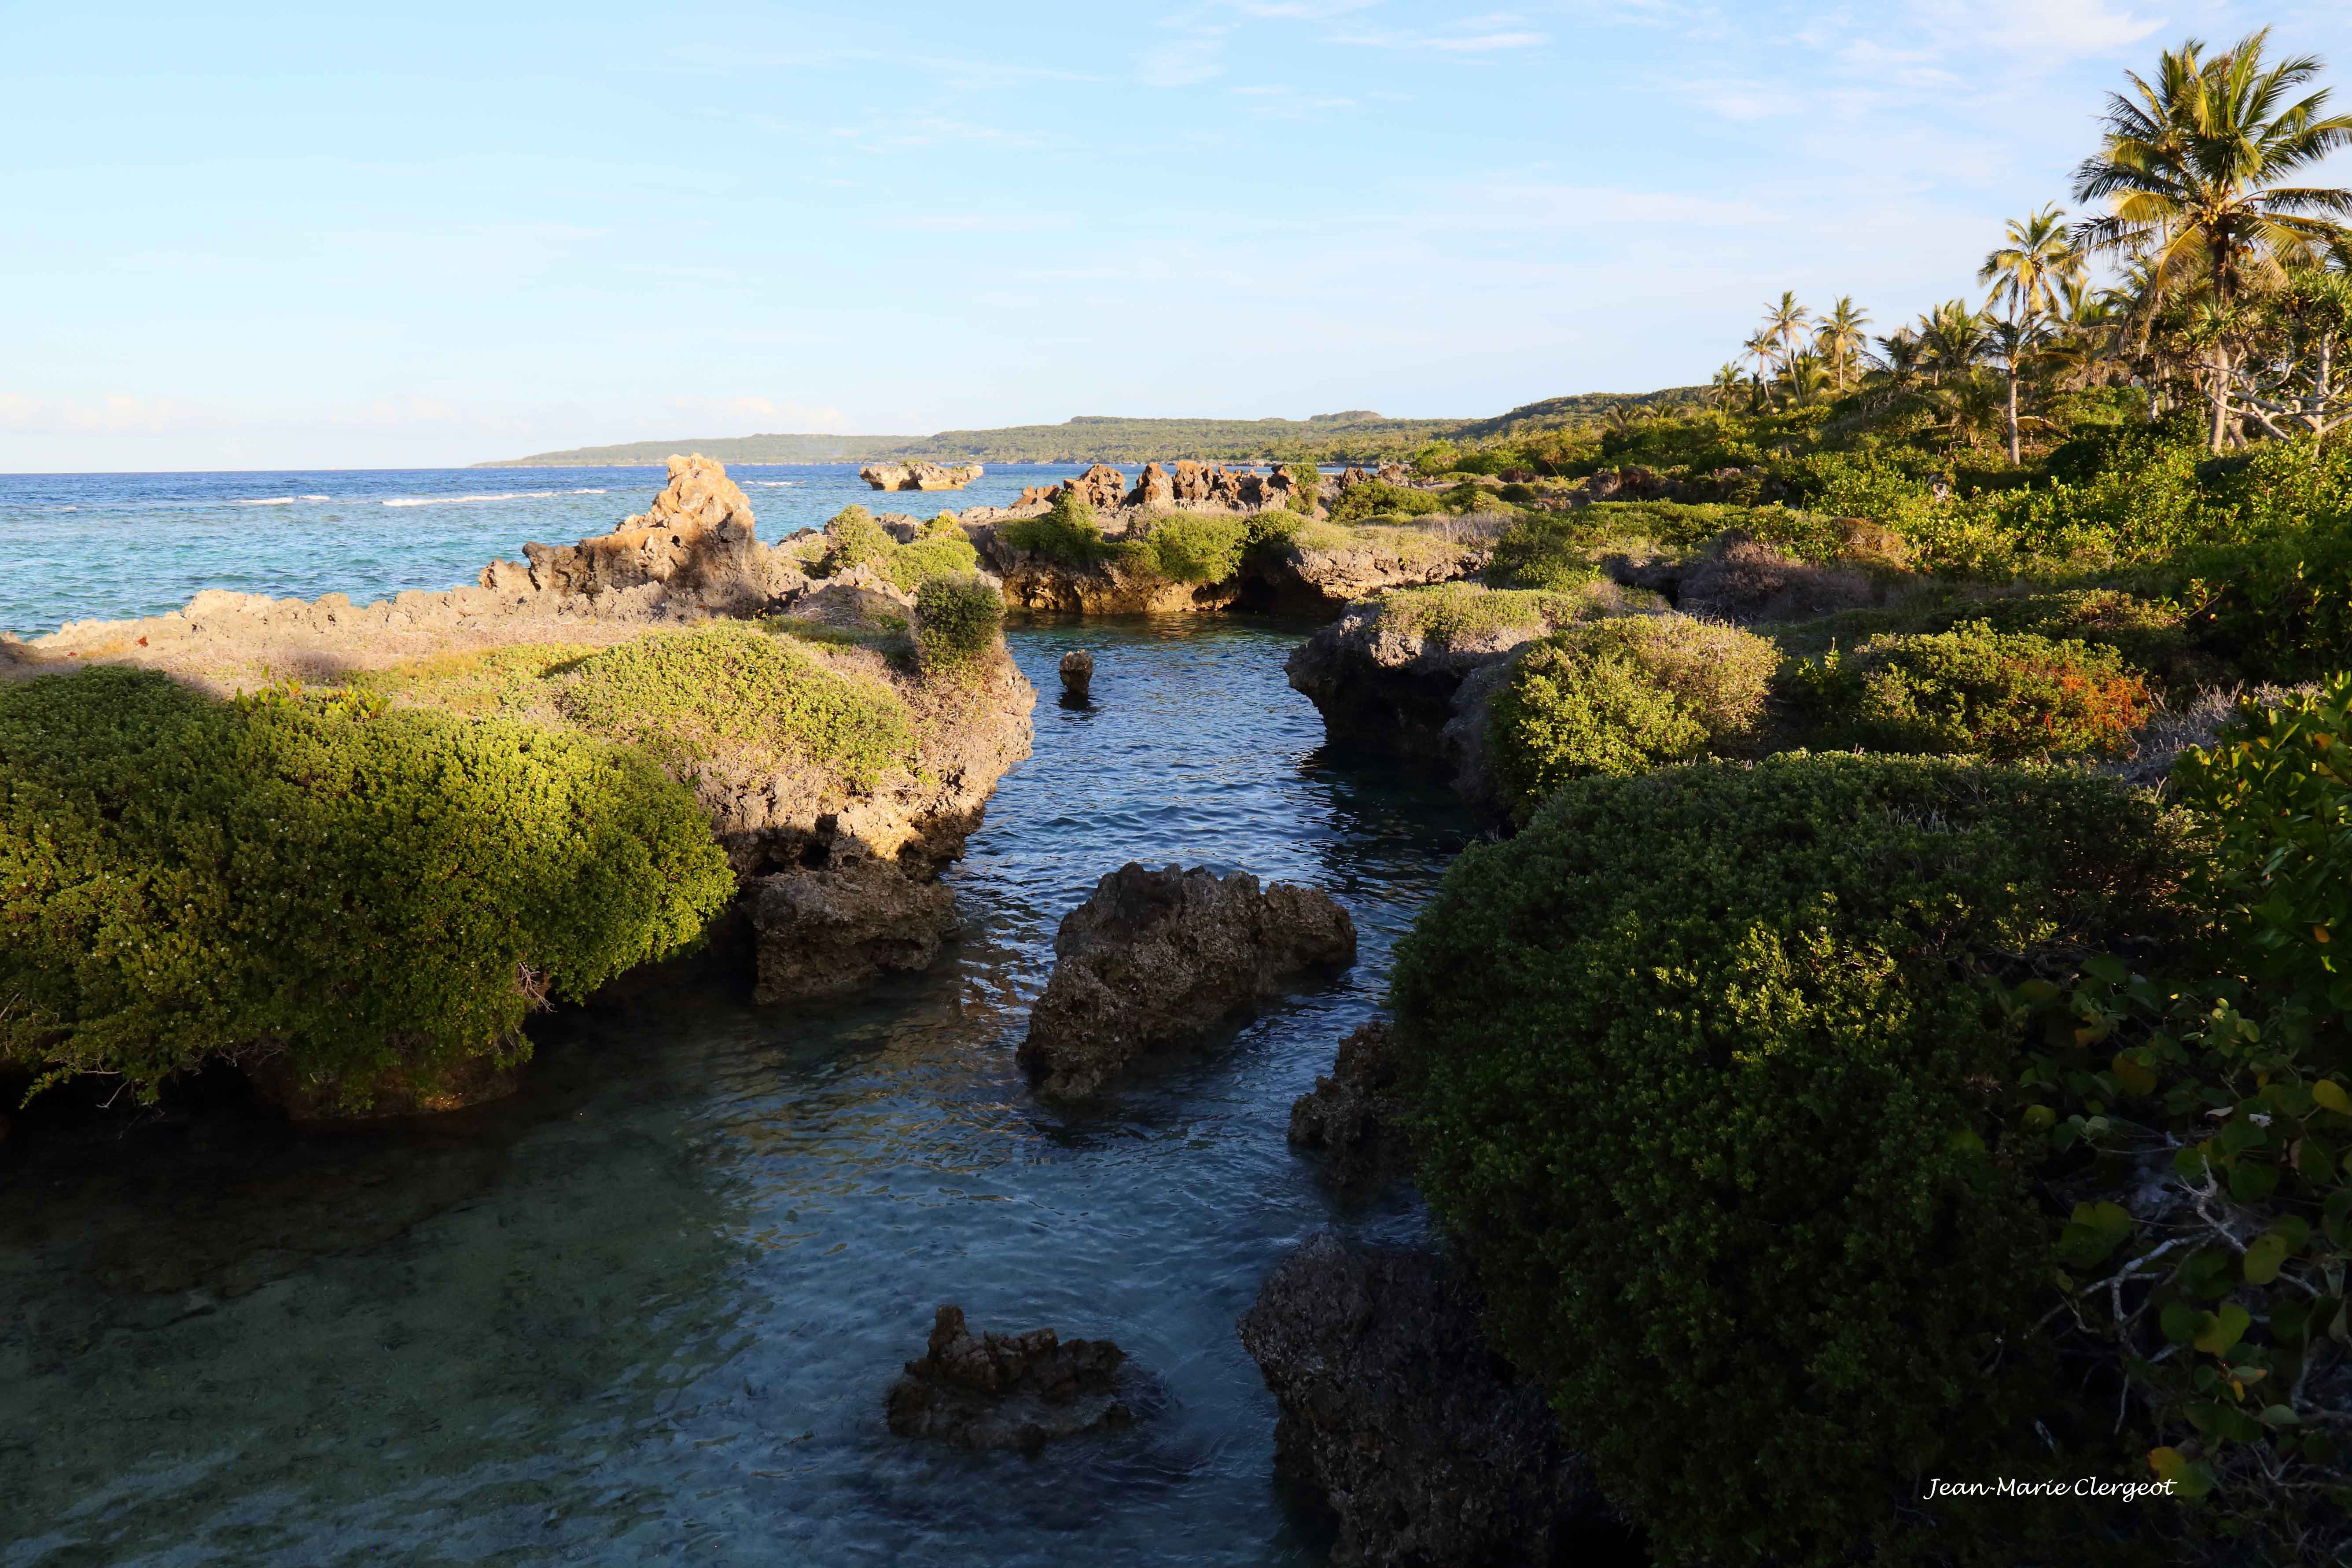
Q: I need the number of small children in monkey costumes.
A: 0